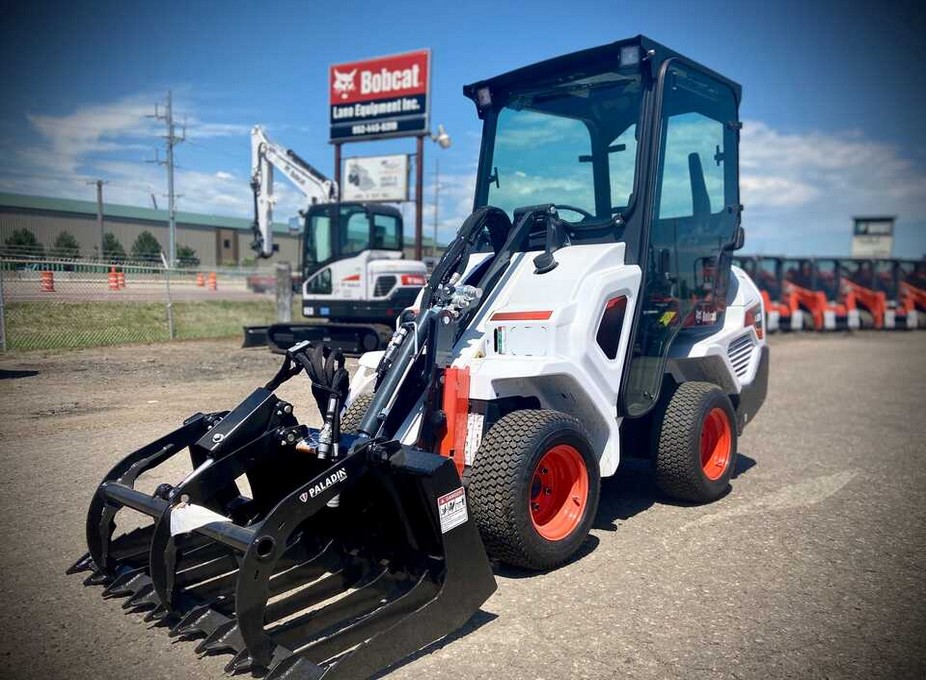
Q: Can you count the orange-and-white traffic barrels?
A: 5